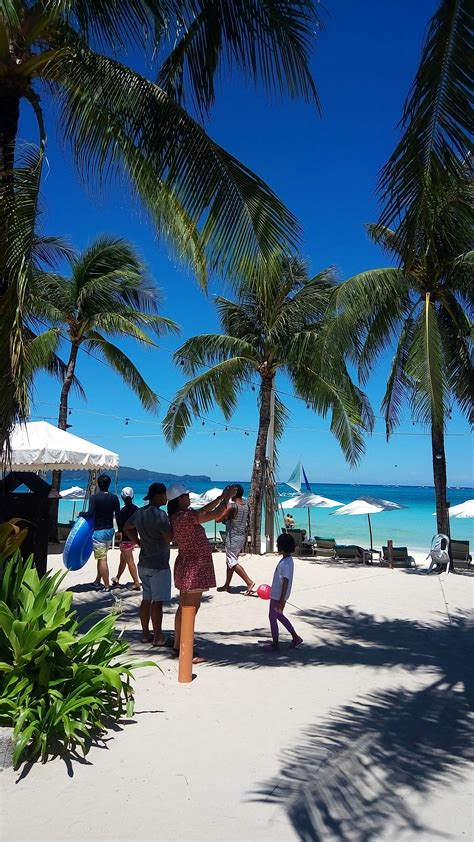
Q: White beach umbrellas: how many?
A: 6